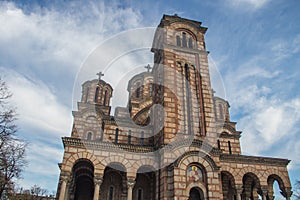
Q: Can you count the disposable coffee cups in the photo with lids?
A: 0